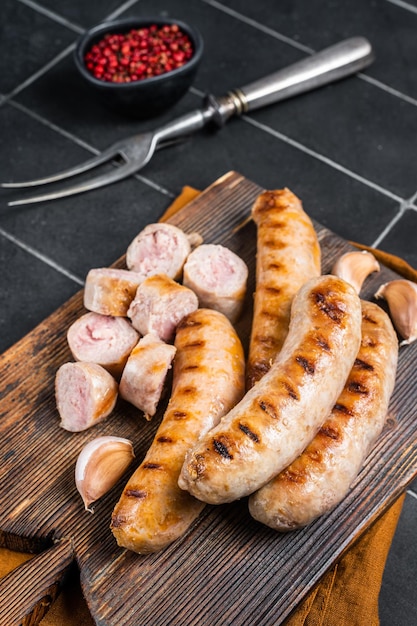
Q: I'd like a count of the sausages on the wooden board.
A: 4